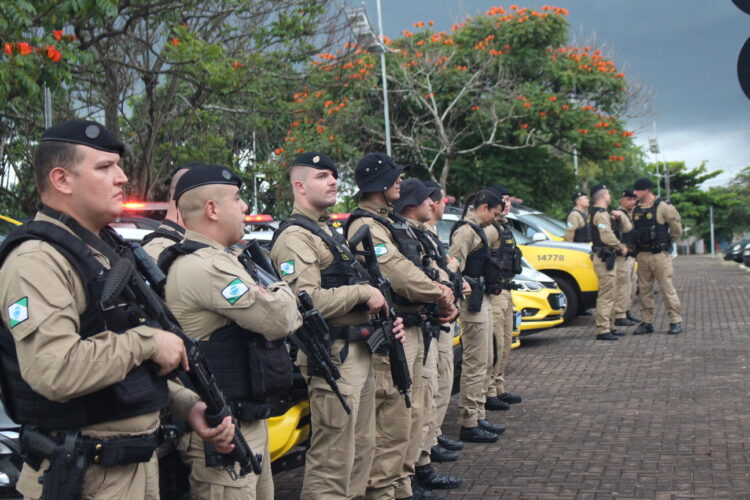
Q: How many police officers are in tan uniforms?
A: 13